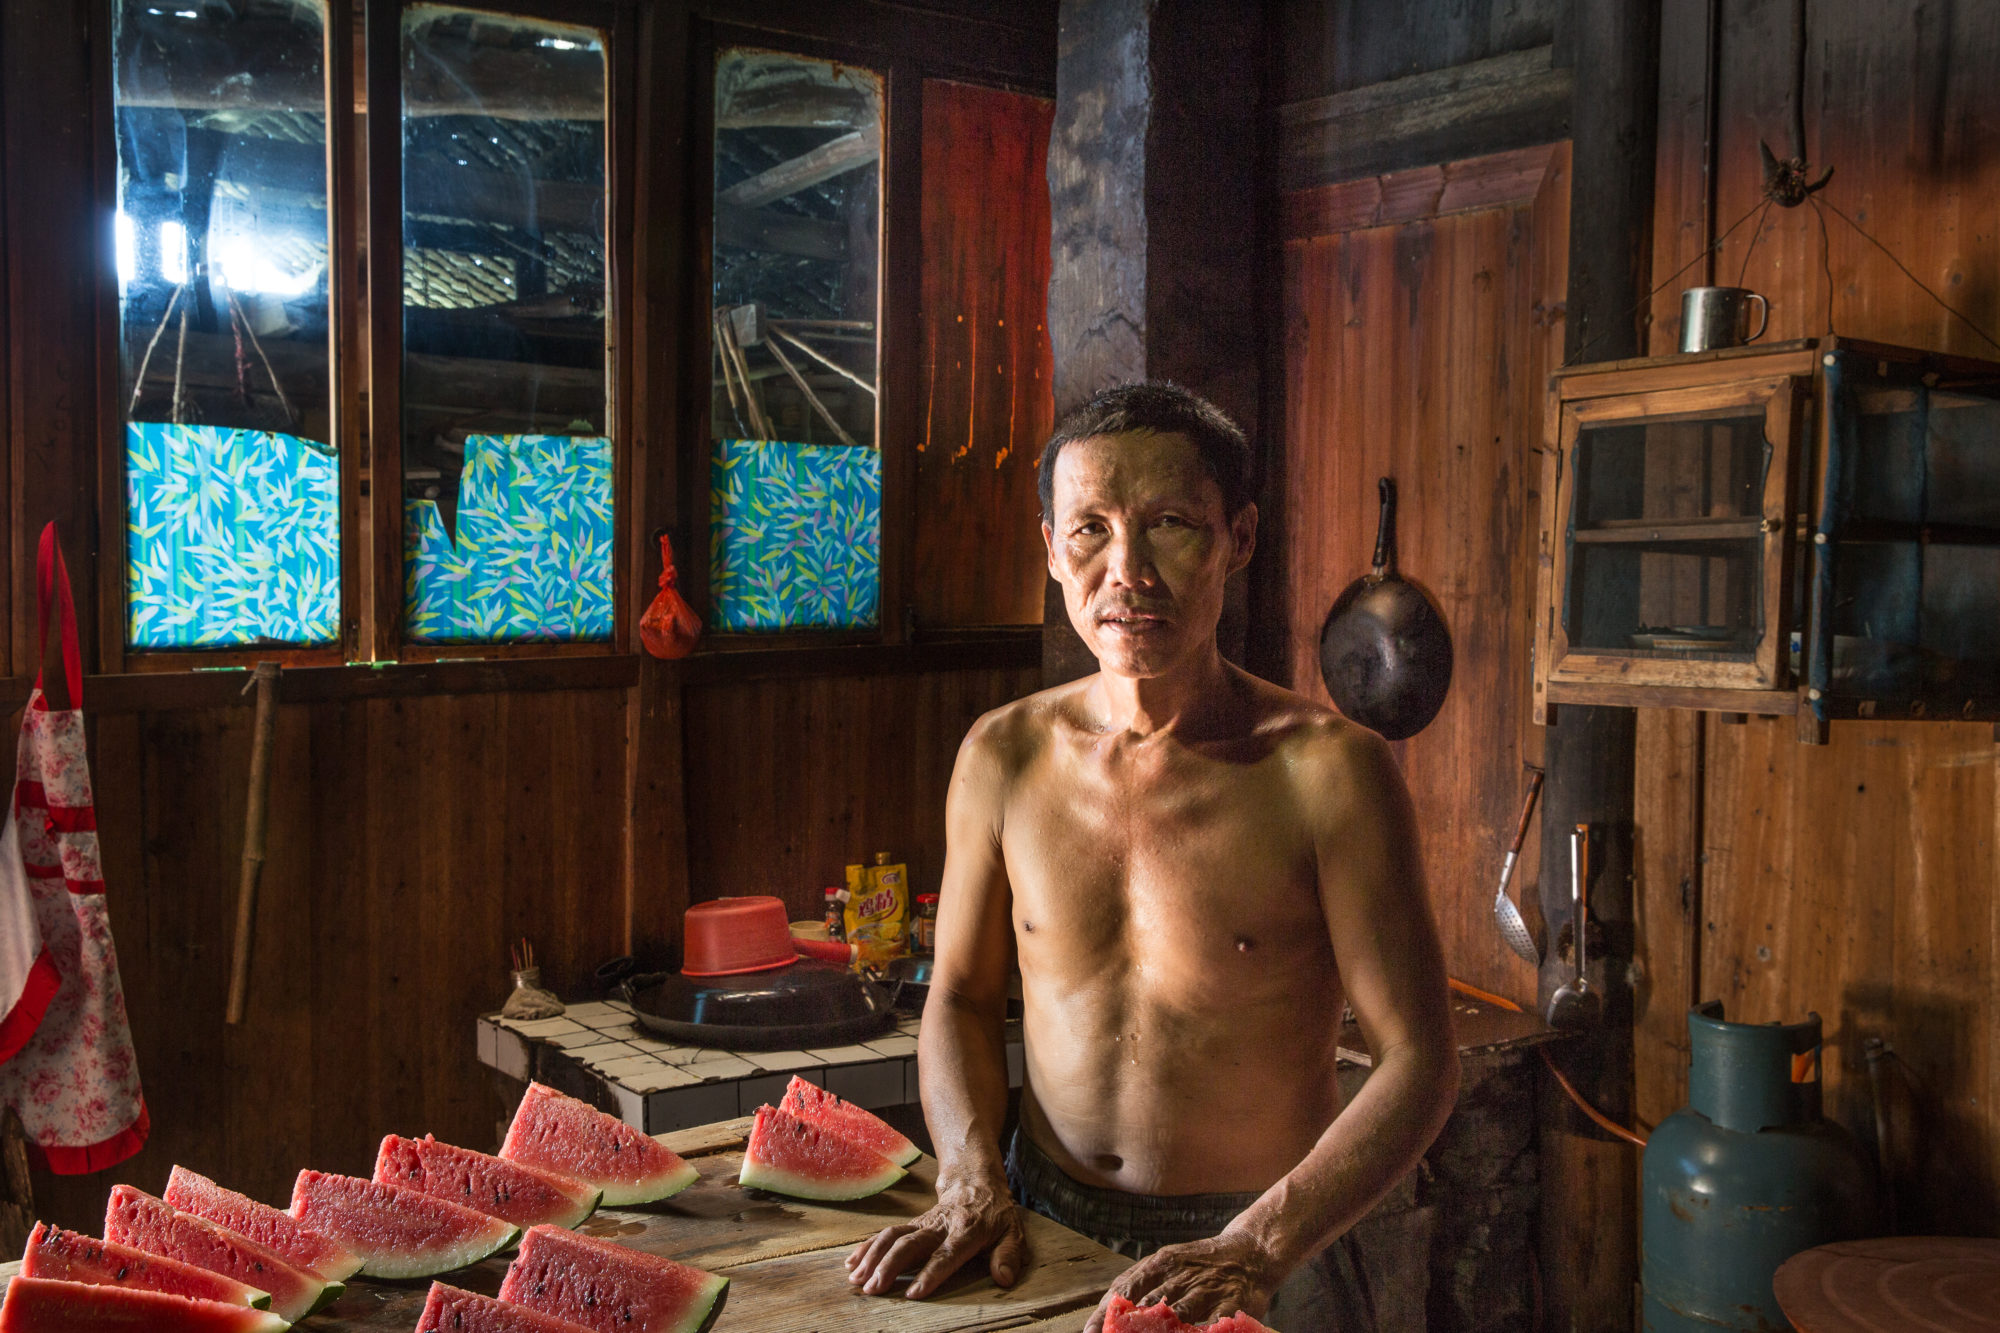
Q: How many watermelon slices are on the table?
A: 12